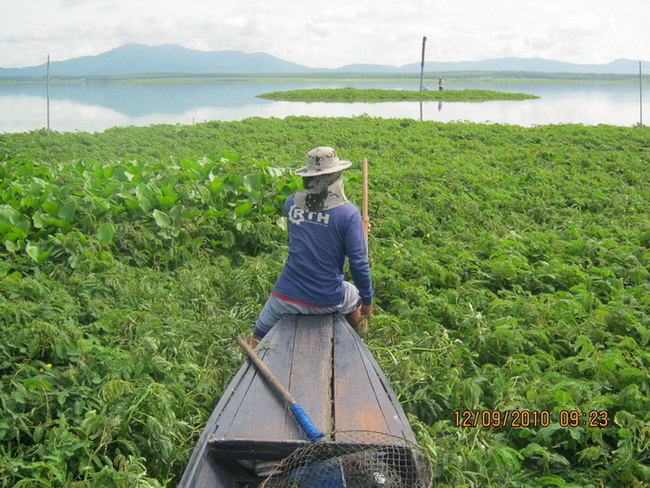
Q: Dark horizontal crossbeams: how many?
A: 1